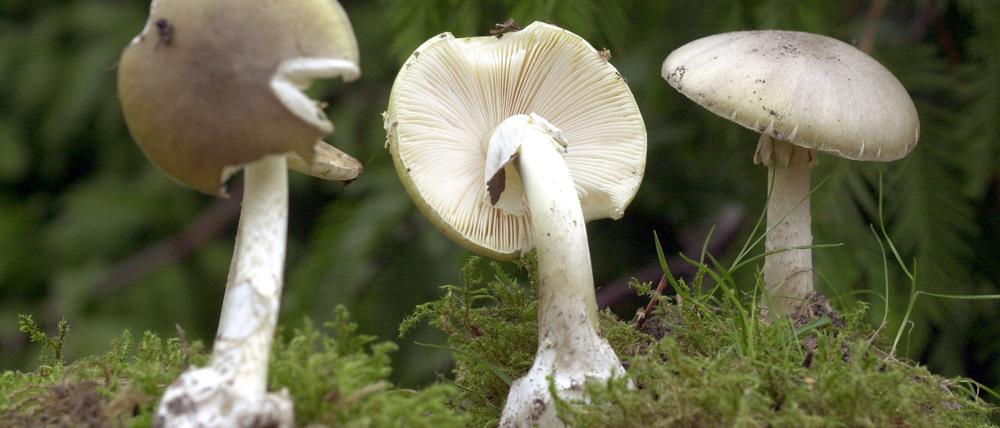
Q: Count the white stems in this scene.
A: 3